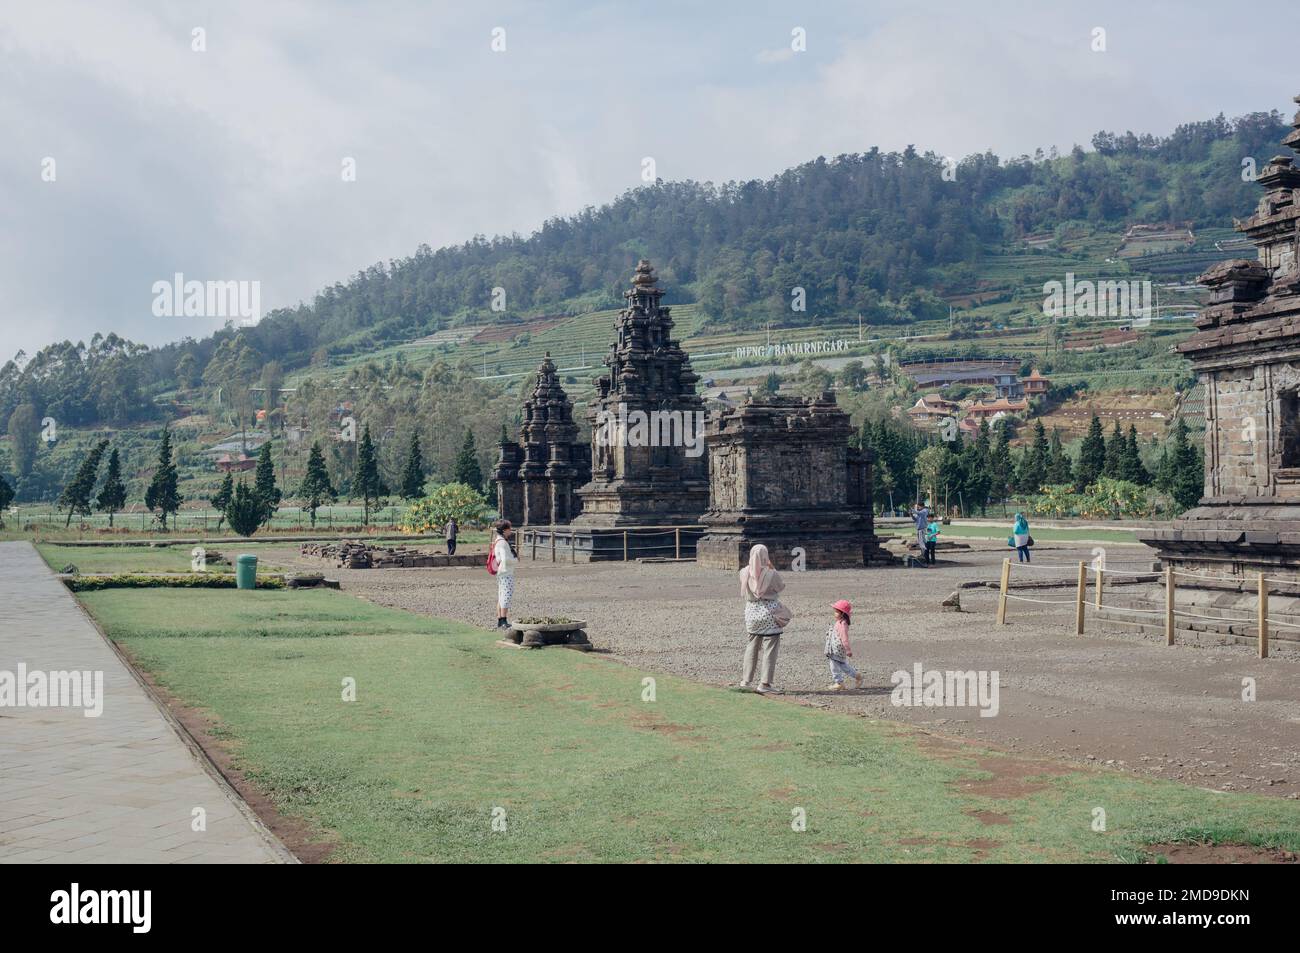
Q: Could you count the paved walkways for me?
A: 1